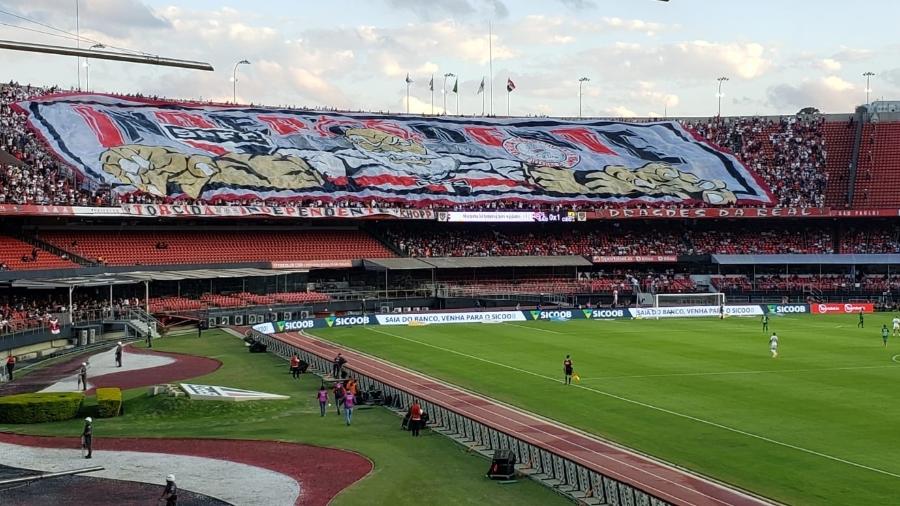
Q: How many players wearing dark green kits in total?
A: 3